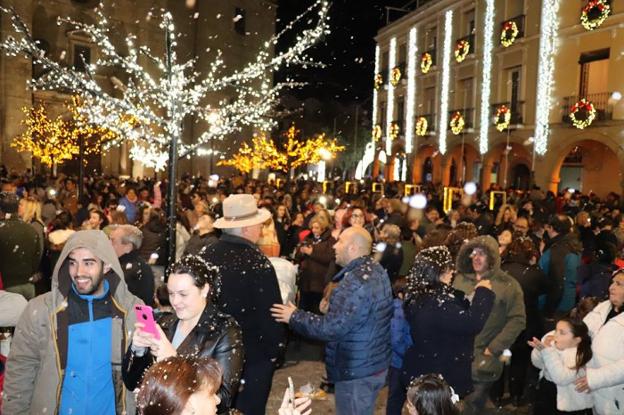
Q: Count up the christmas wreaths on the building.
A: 12